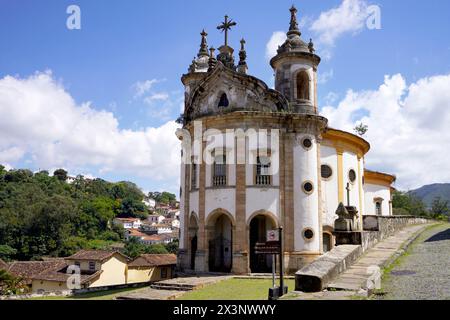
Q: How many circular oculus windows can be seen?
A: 5